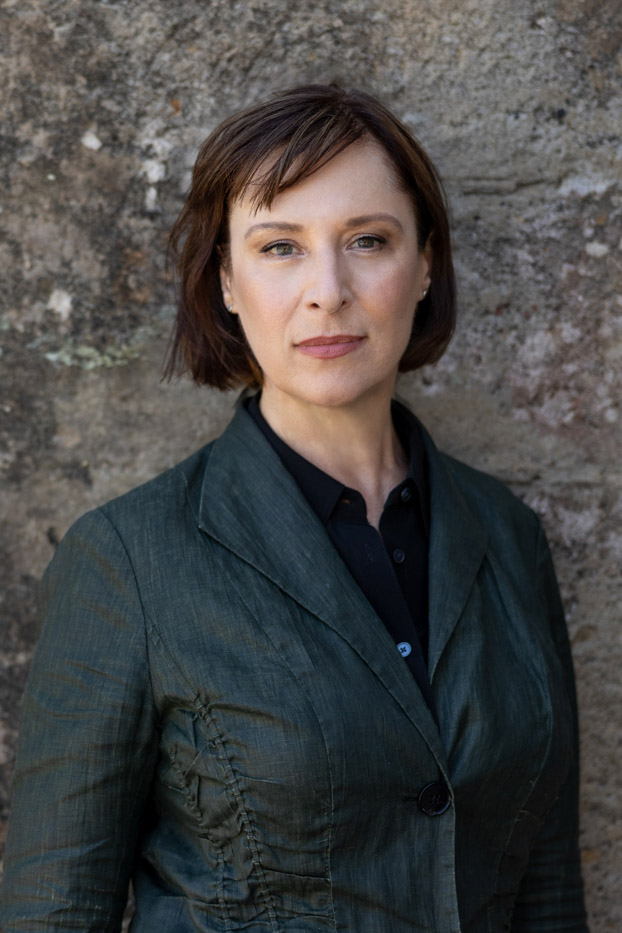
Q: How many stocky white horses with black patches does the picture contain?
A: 0